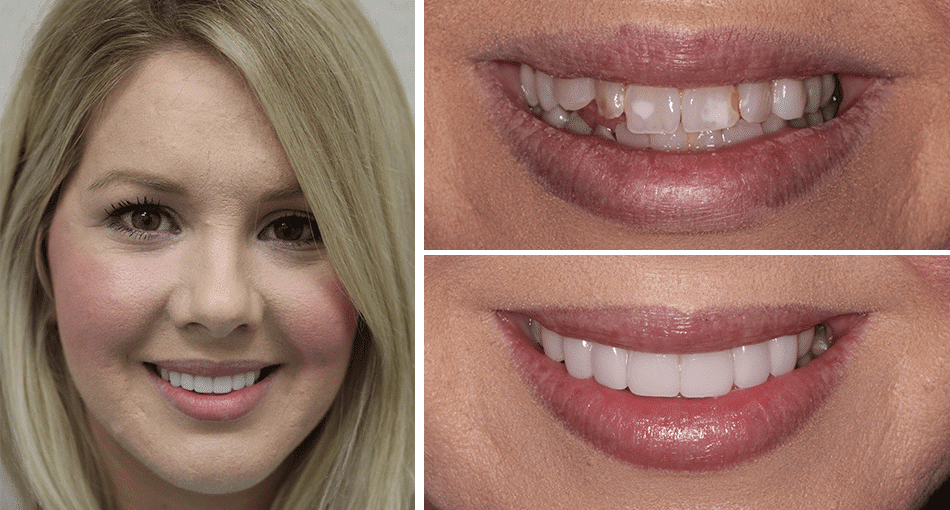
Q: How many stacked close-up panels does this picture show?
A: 2